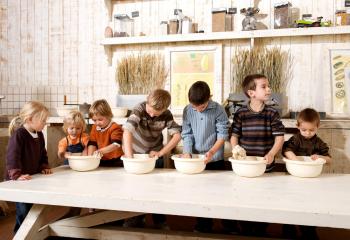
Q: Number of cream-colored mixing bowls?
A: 5